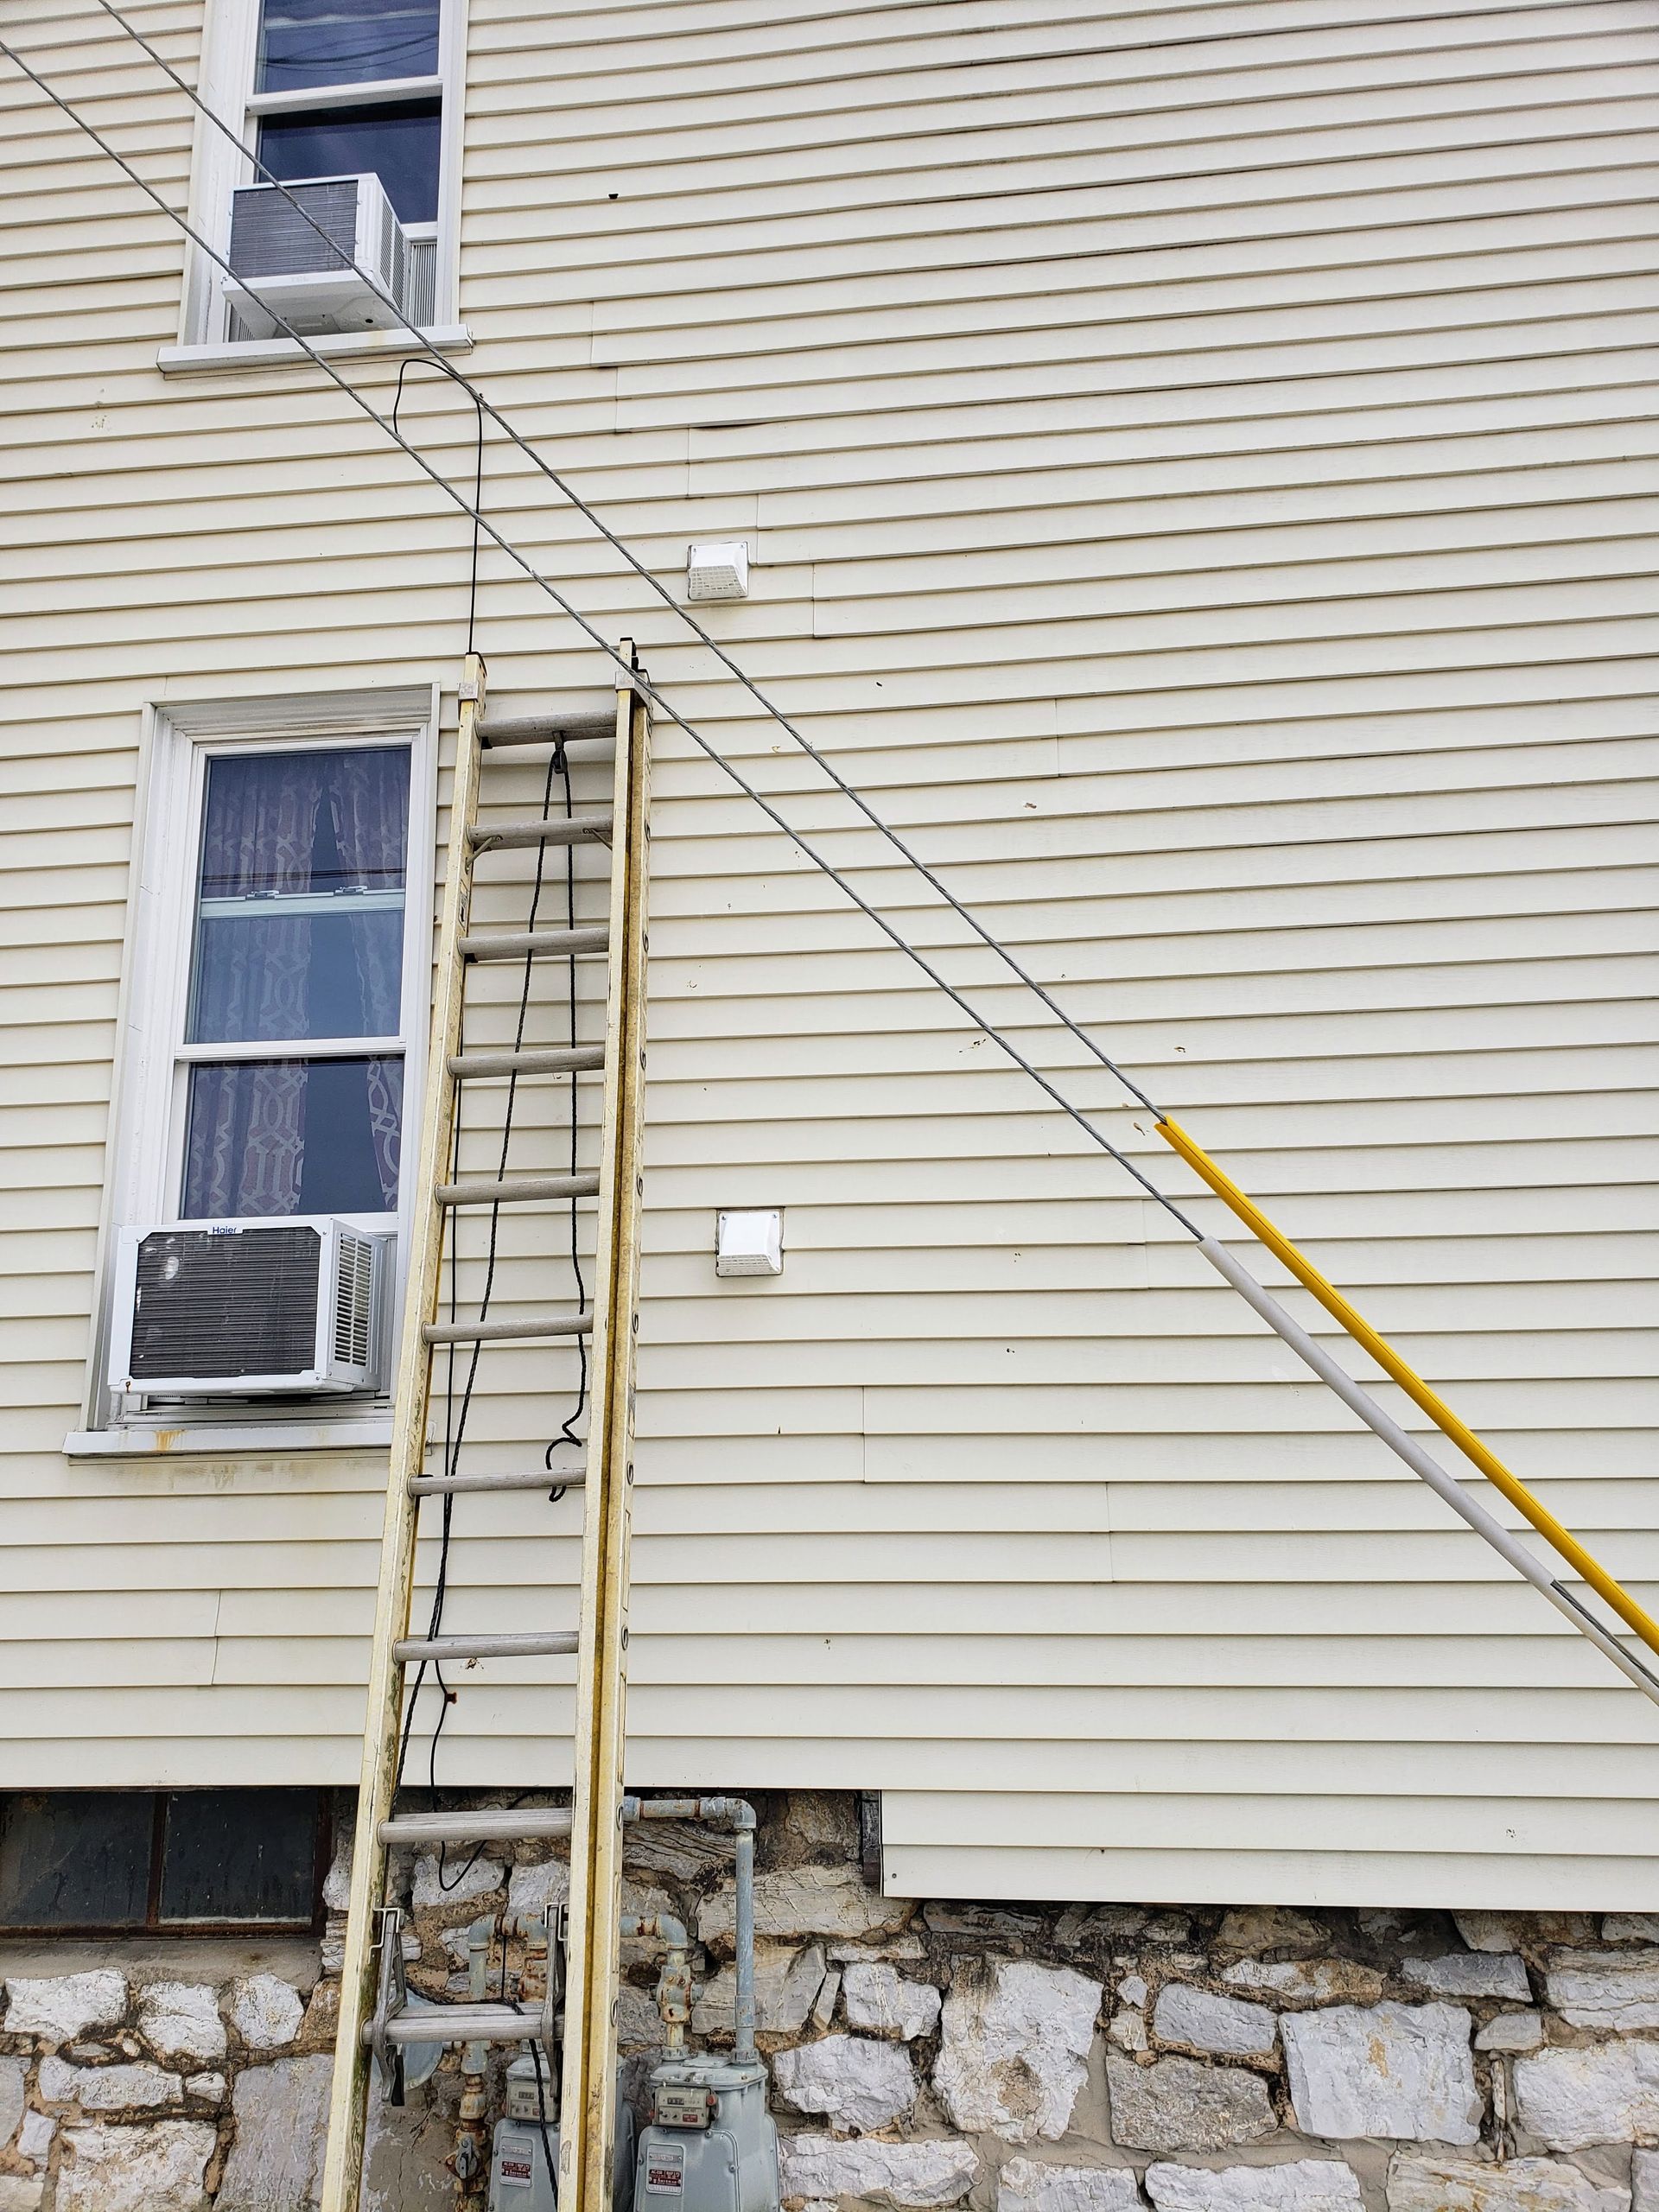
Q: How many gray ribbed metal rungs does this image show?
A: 10